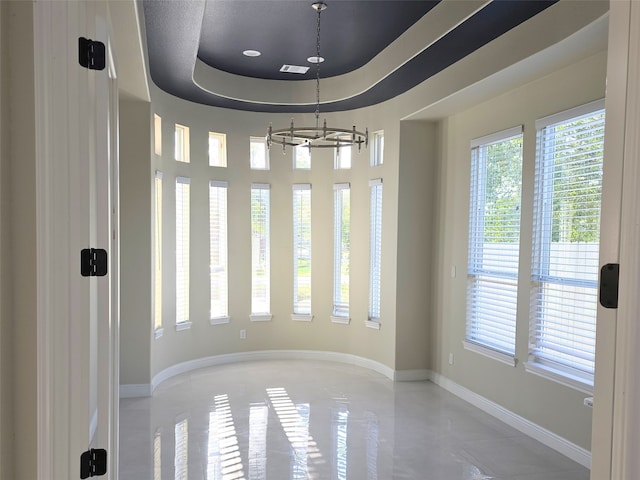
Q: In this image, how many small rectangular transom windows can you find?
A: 7